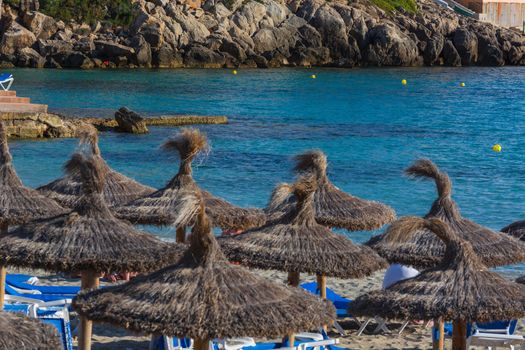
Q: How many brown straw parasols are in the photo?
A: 11